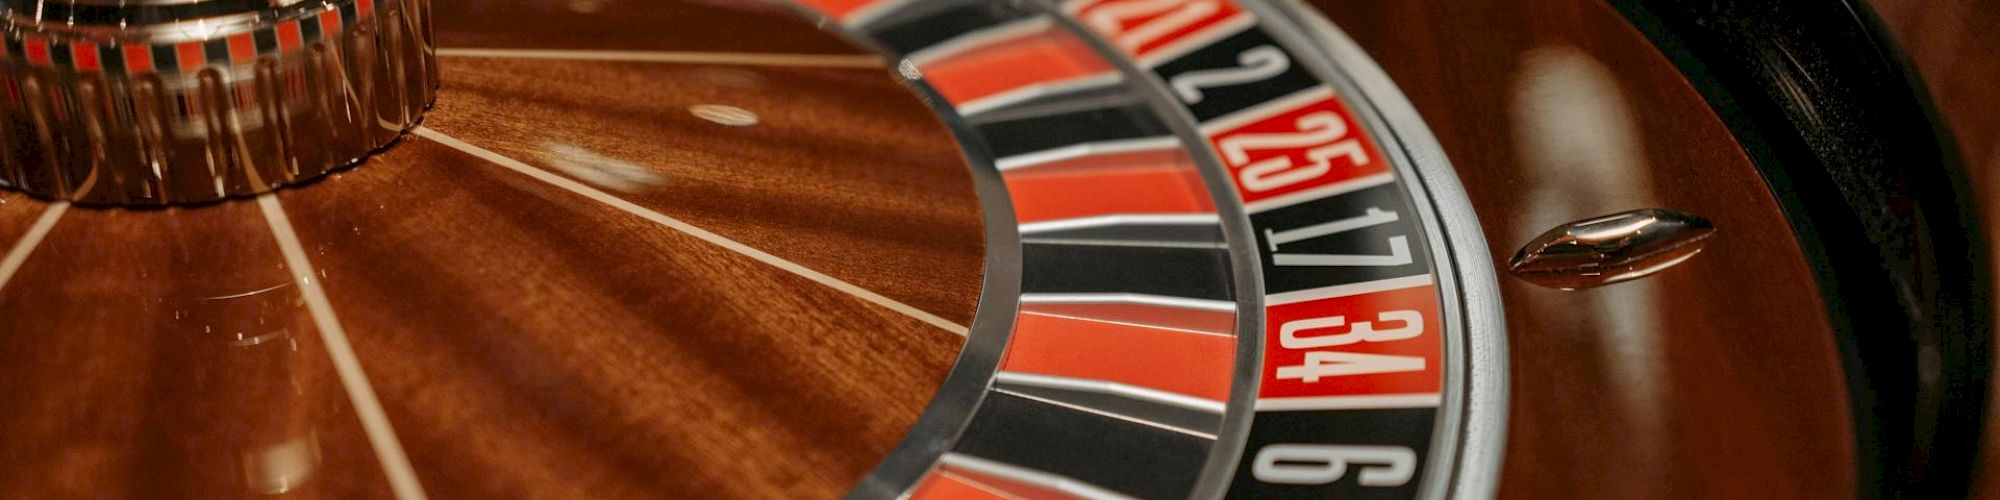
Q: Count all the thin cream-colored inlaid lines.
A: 4